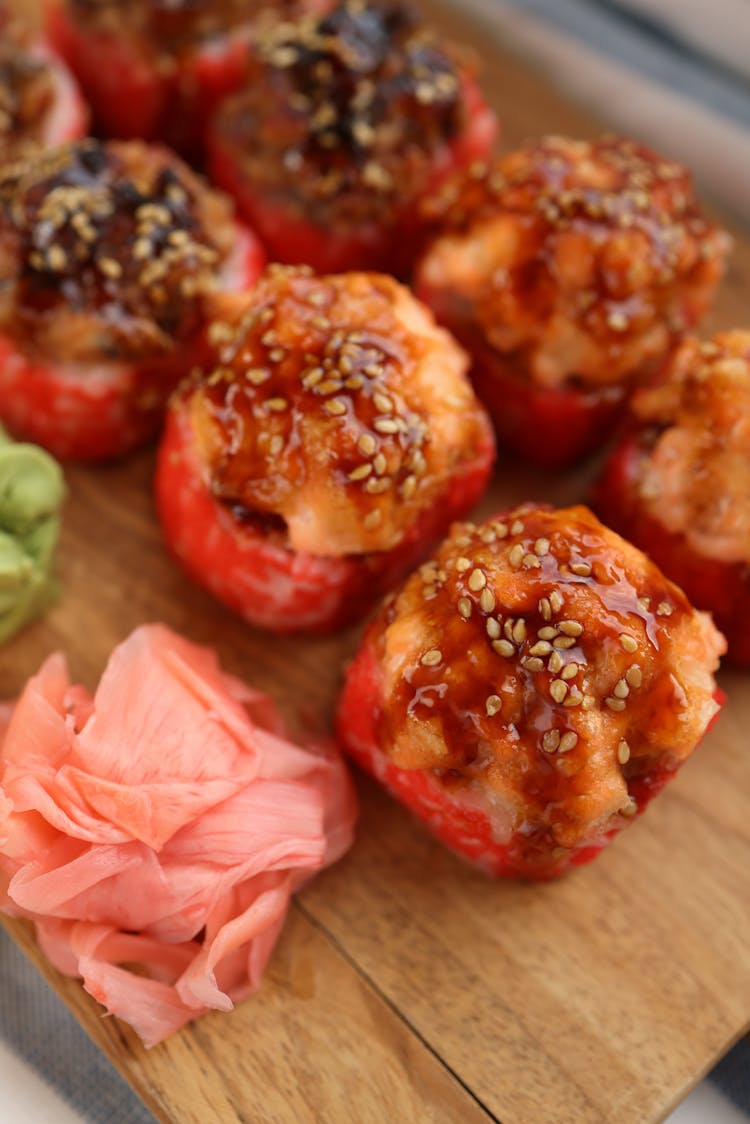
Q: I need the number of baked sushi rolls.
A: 8